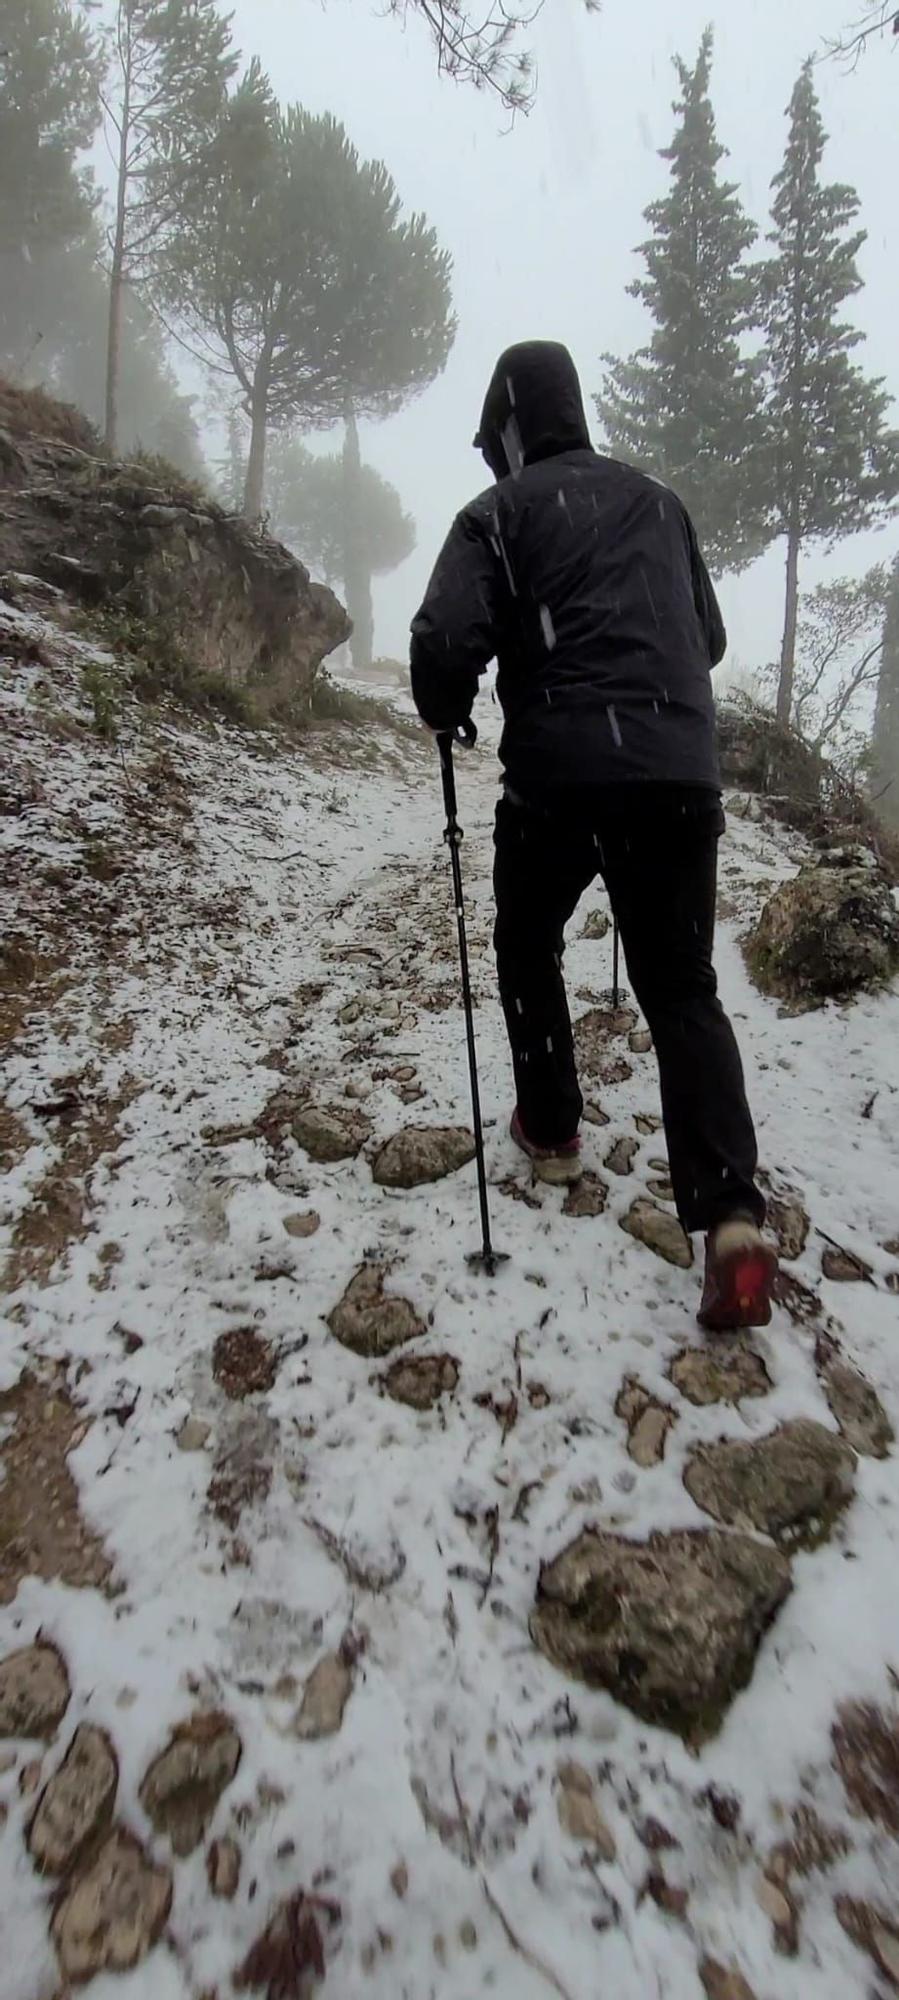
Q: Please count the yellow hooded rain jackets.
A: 0